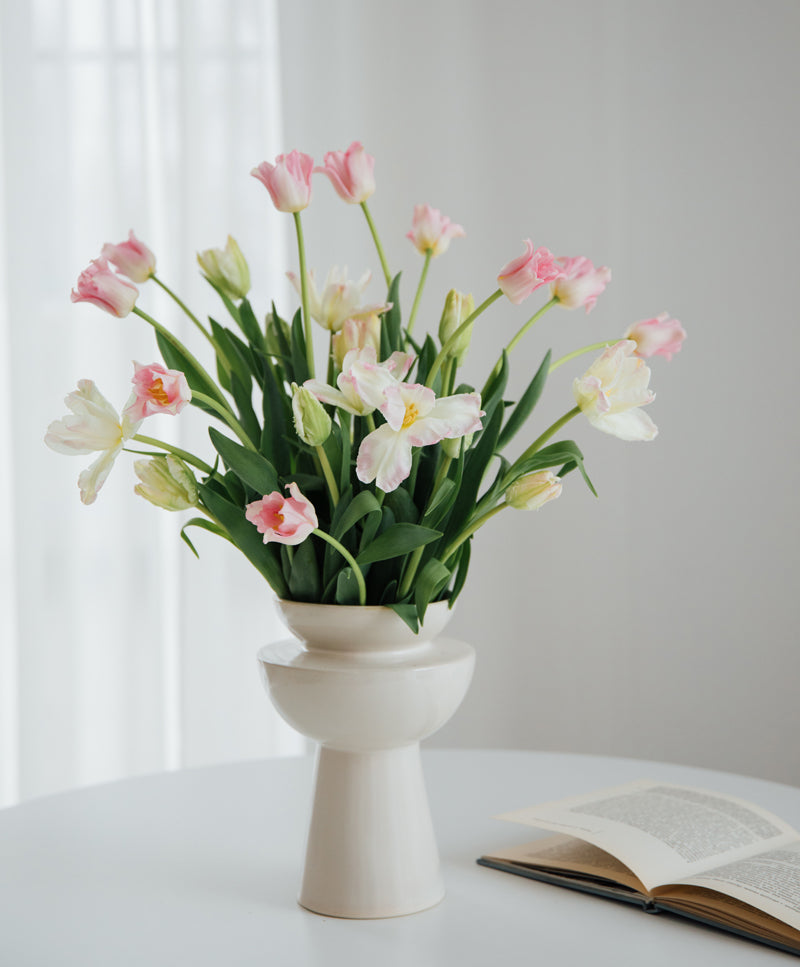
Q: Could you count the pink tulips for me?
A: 10